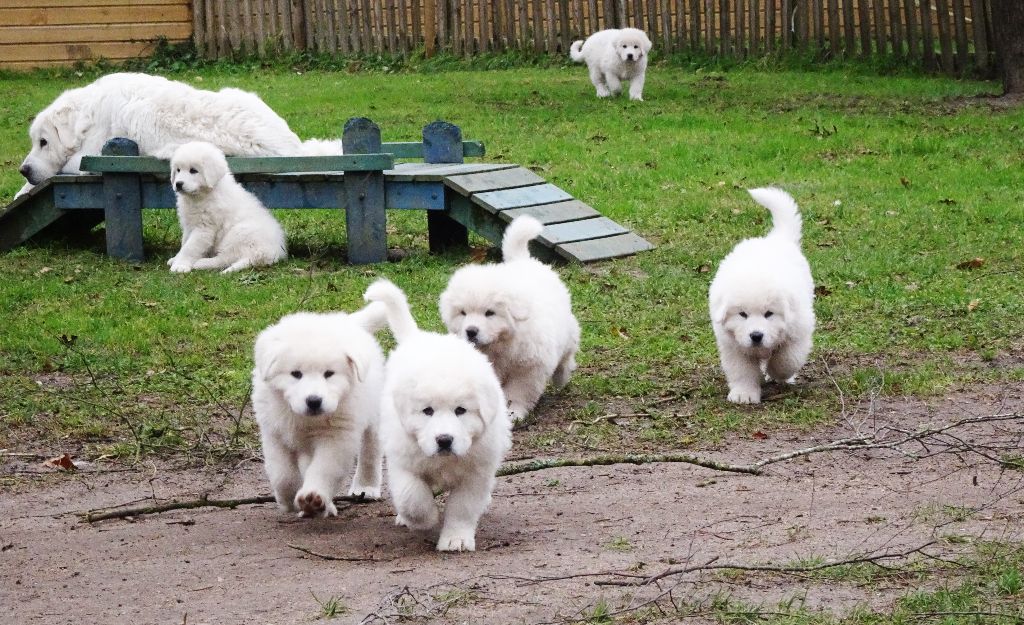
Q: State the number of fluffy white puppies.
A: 6